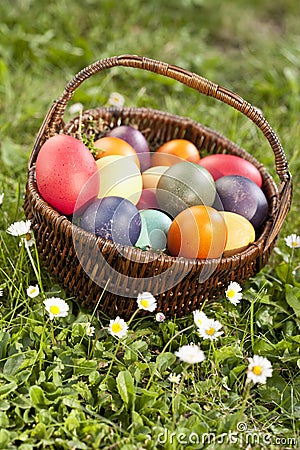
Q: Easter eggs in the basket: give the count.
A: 14